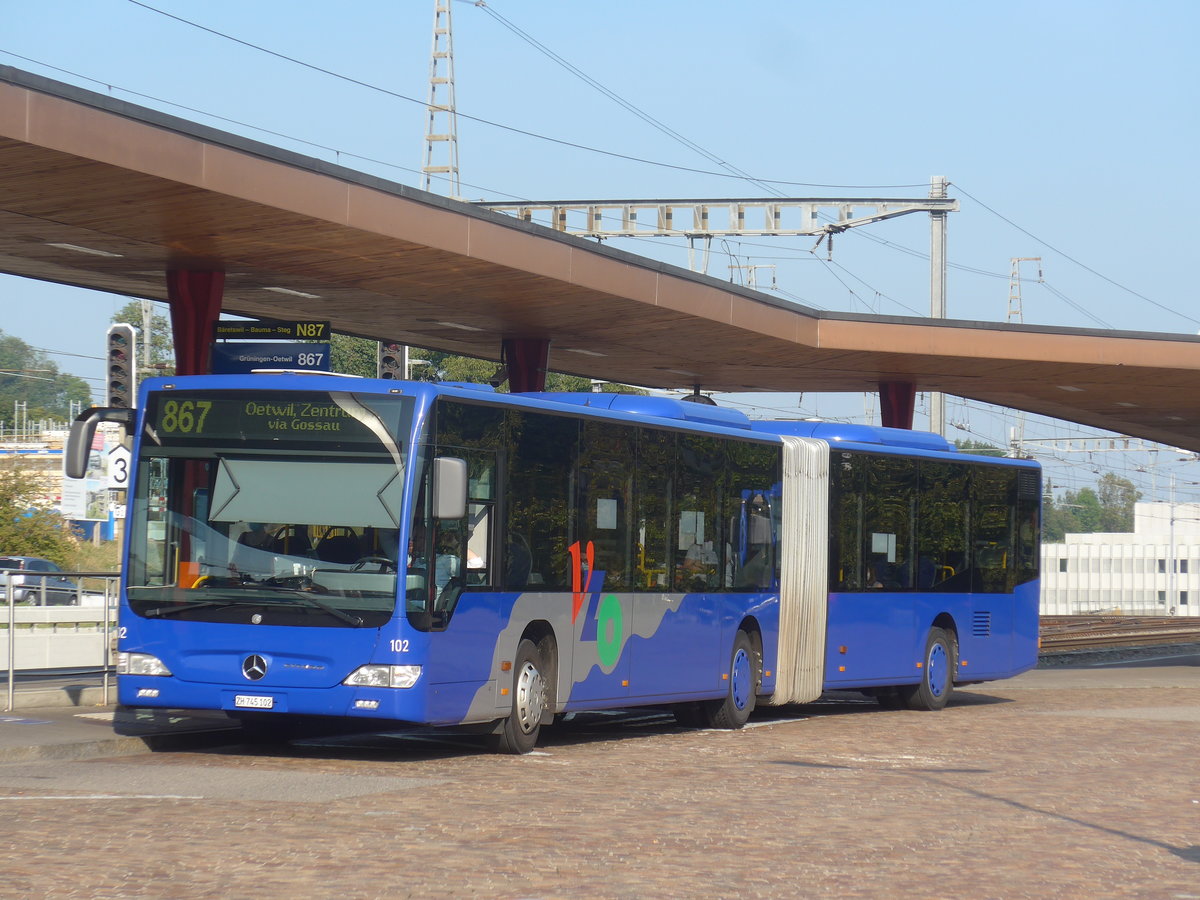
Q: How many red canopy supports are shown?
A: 3